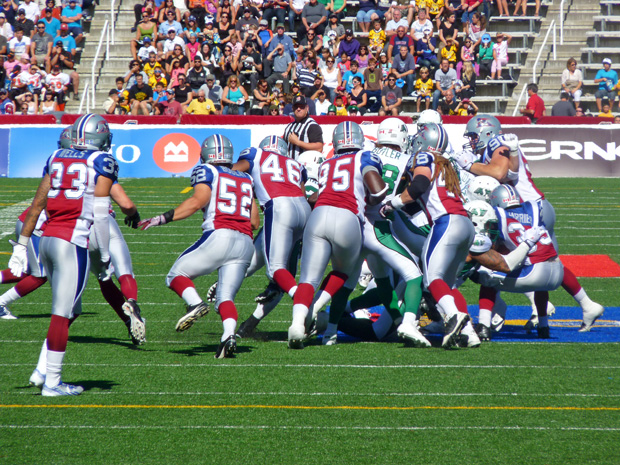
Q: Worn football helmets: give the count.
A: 13